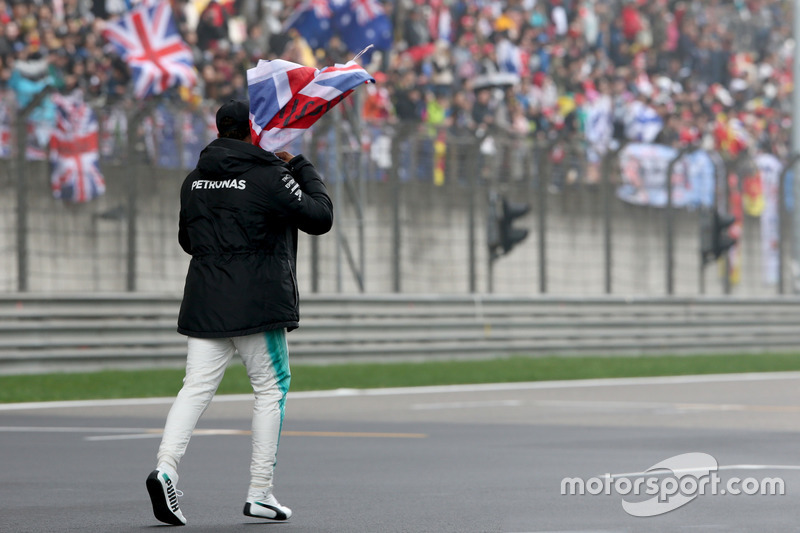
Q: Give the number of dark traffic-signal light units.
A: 2